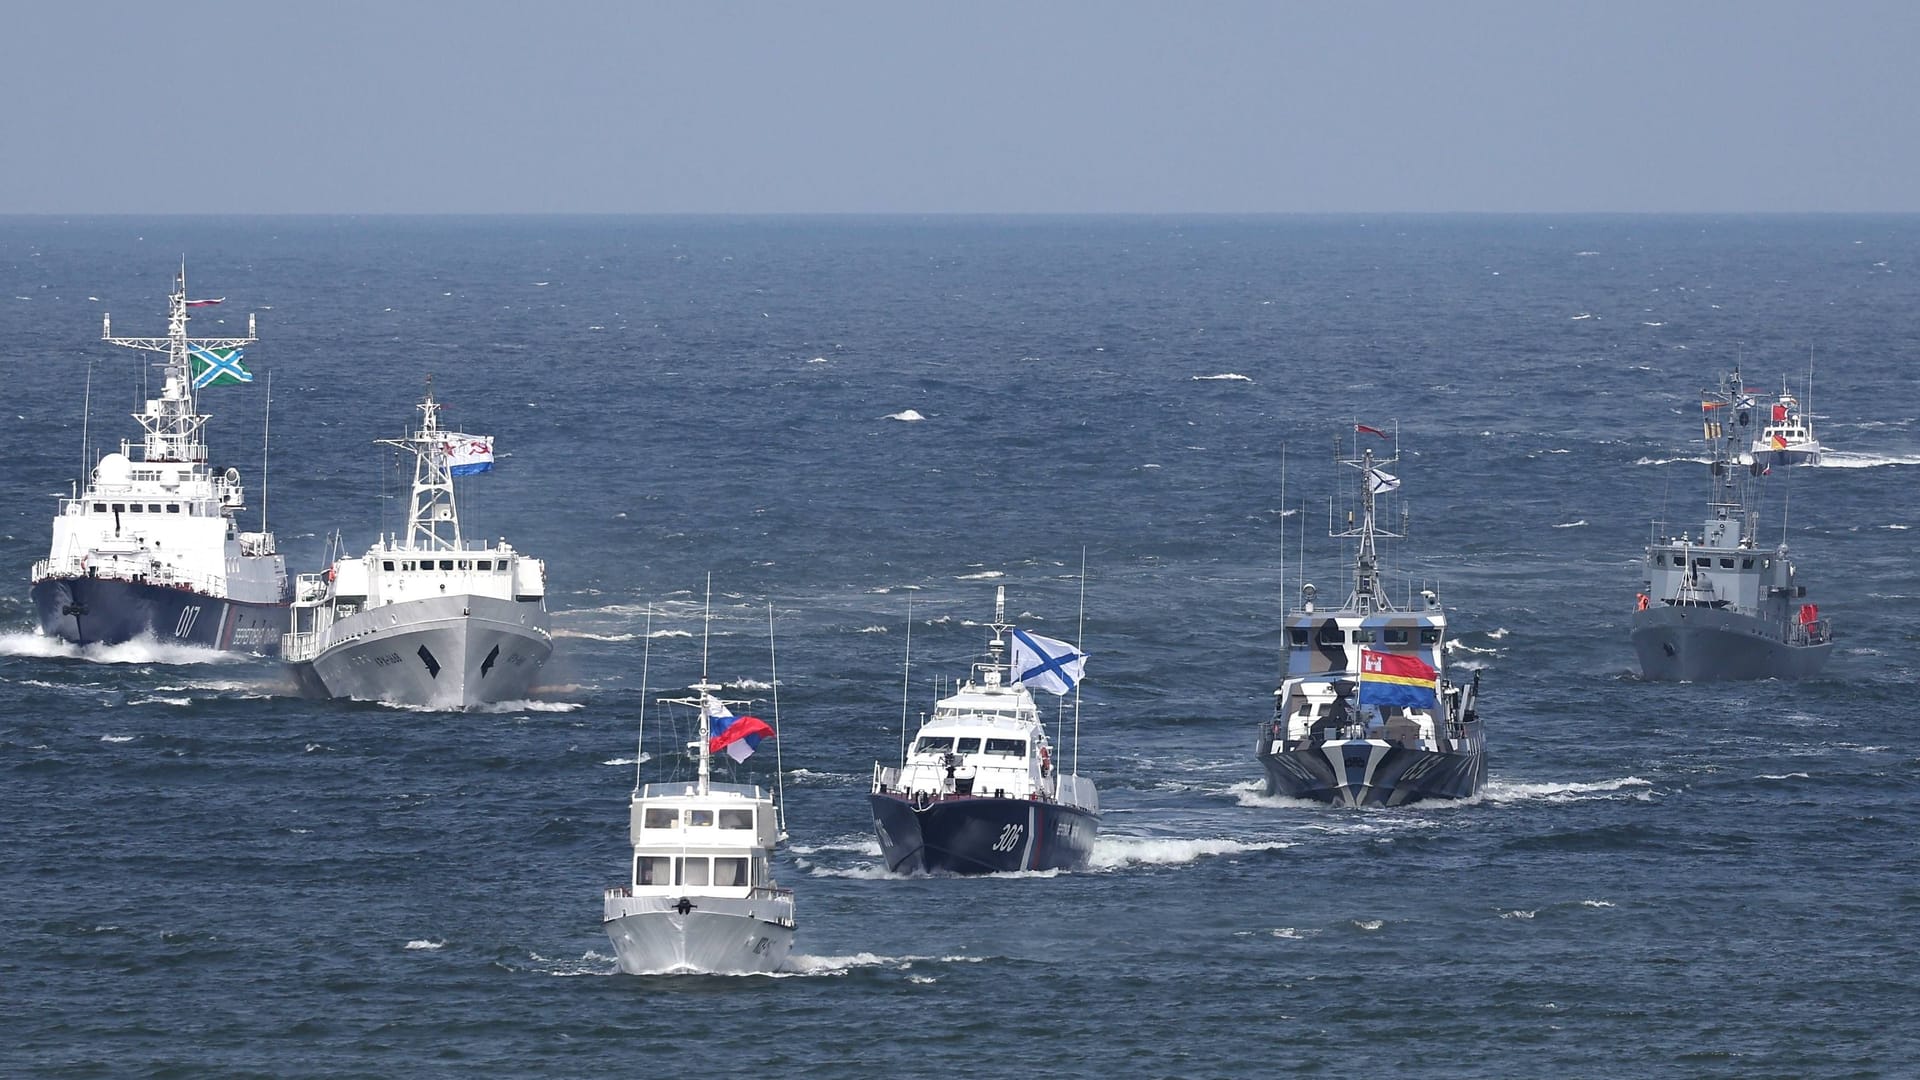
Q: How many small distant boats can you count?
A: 1